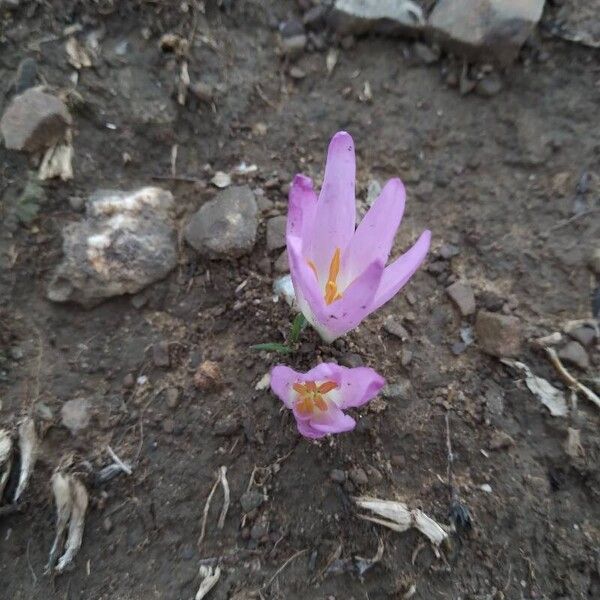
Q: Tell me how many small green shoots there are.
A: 2